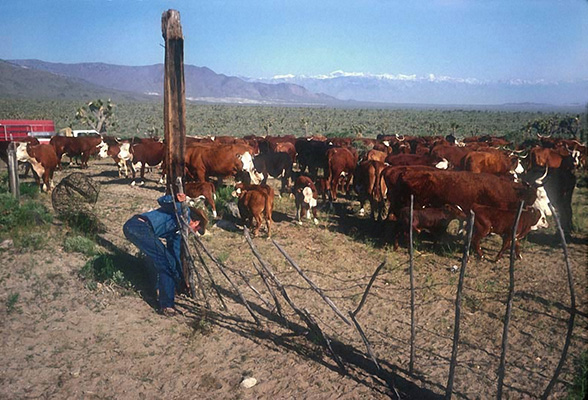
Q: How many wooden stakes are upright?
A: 4